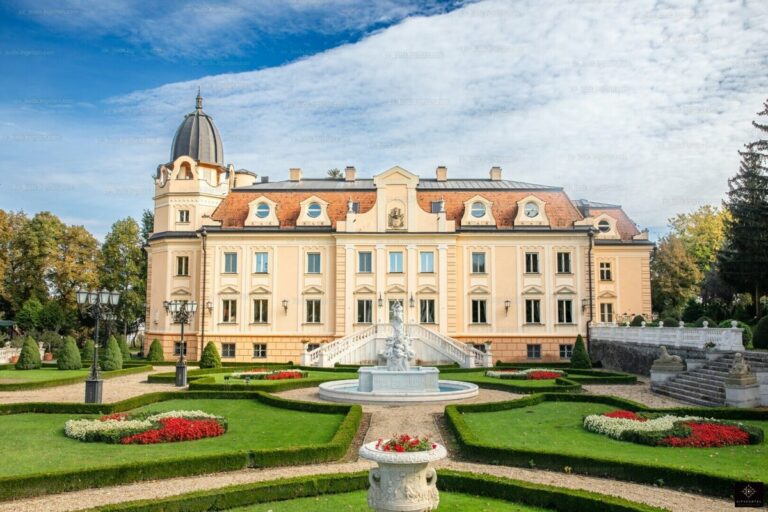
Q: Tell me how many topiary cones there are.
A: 8